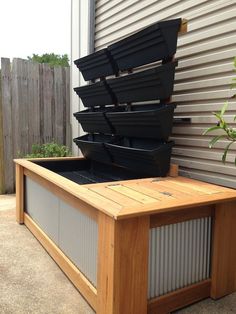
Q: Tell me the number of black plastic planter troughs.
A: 8